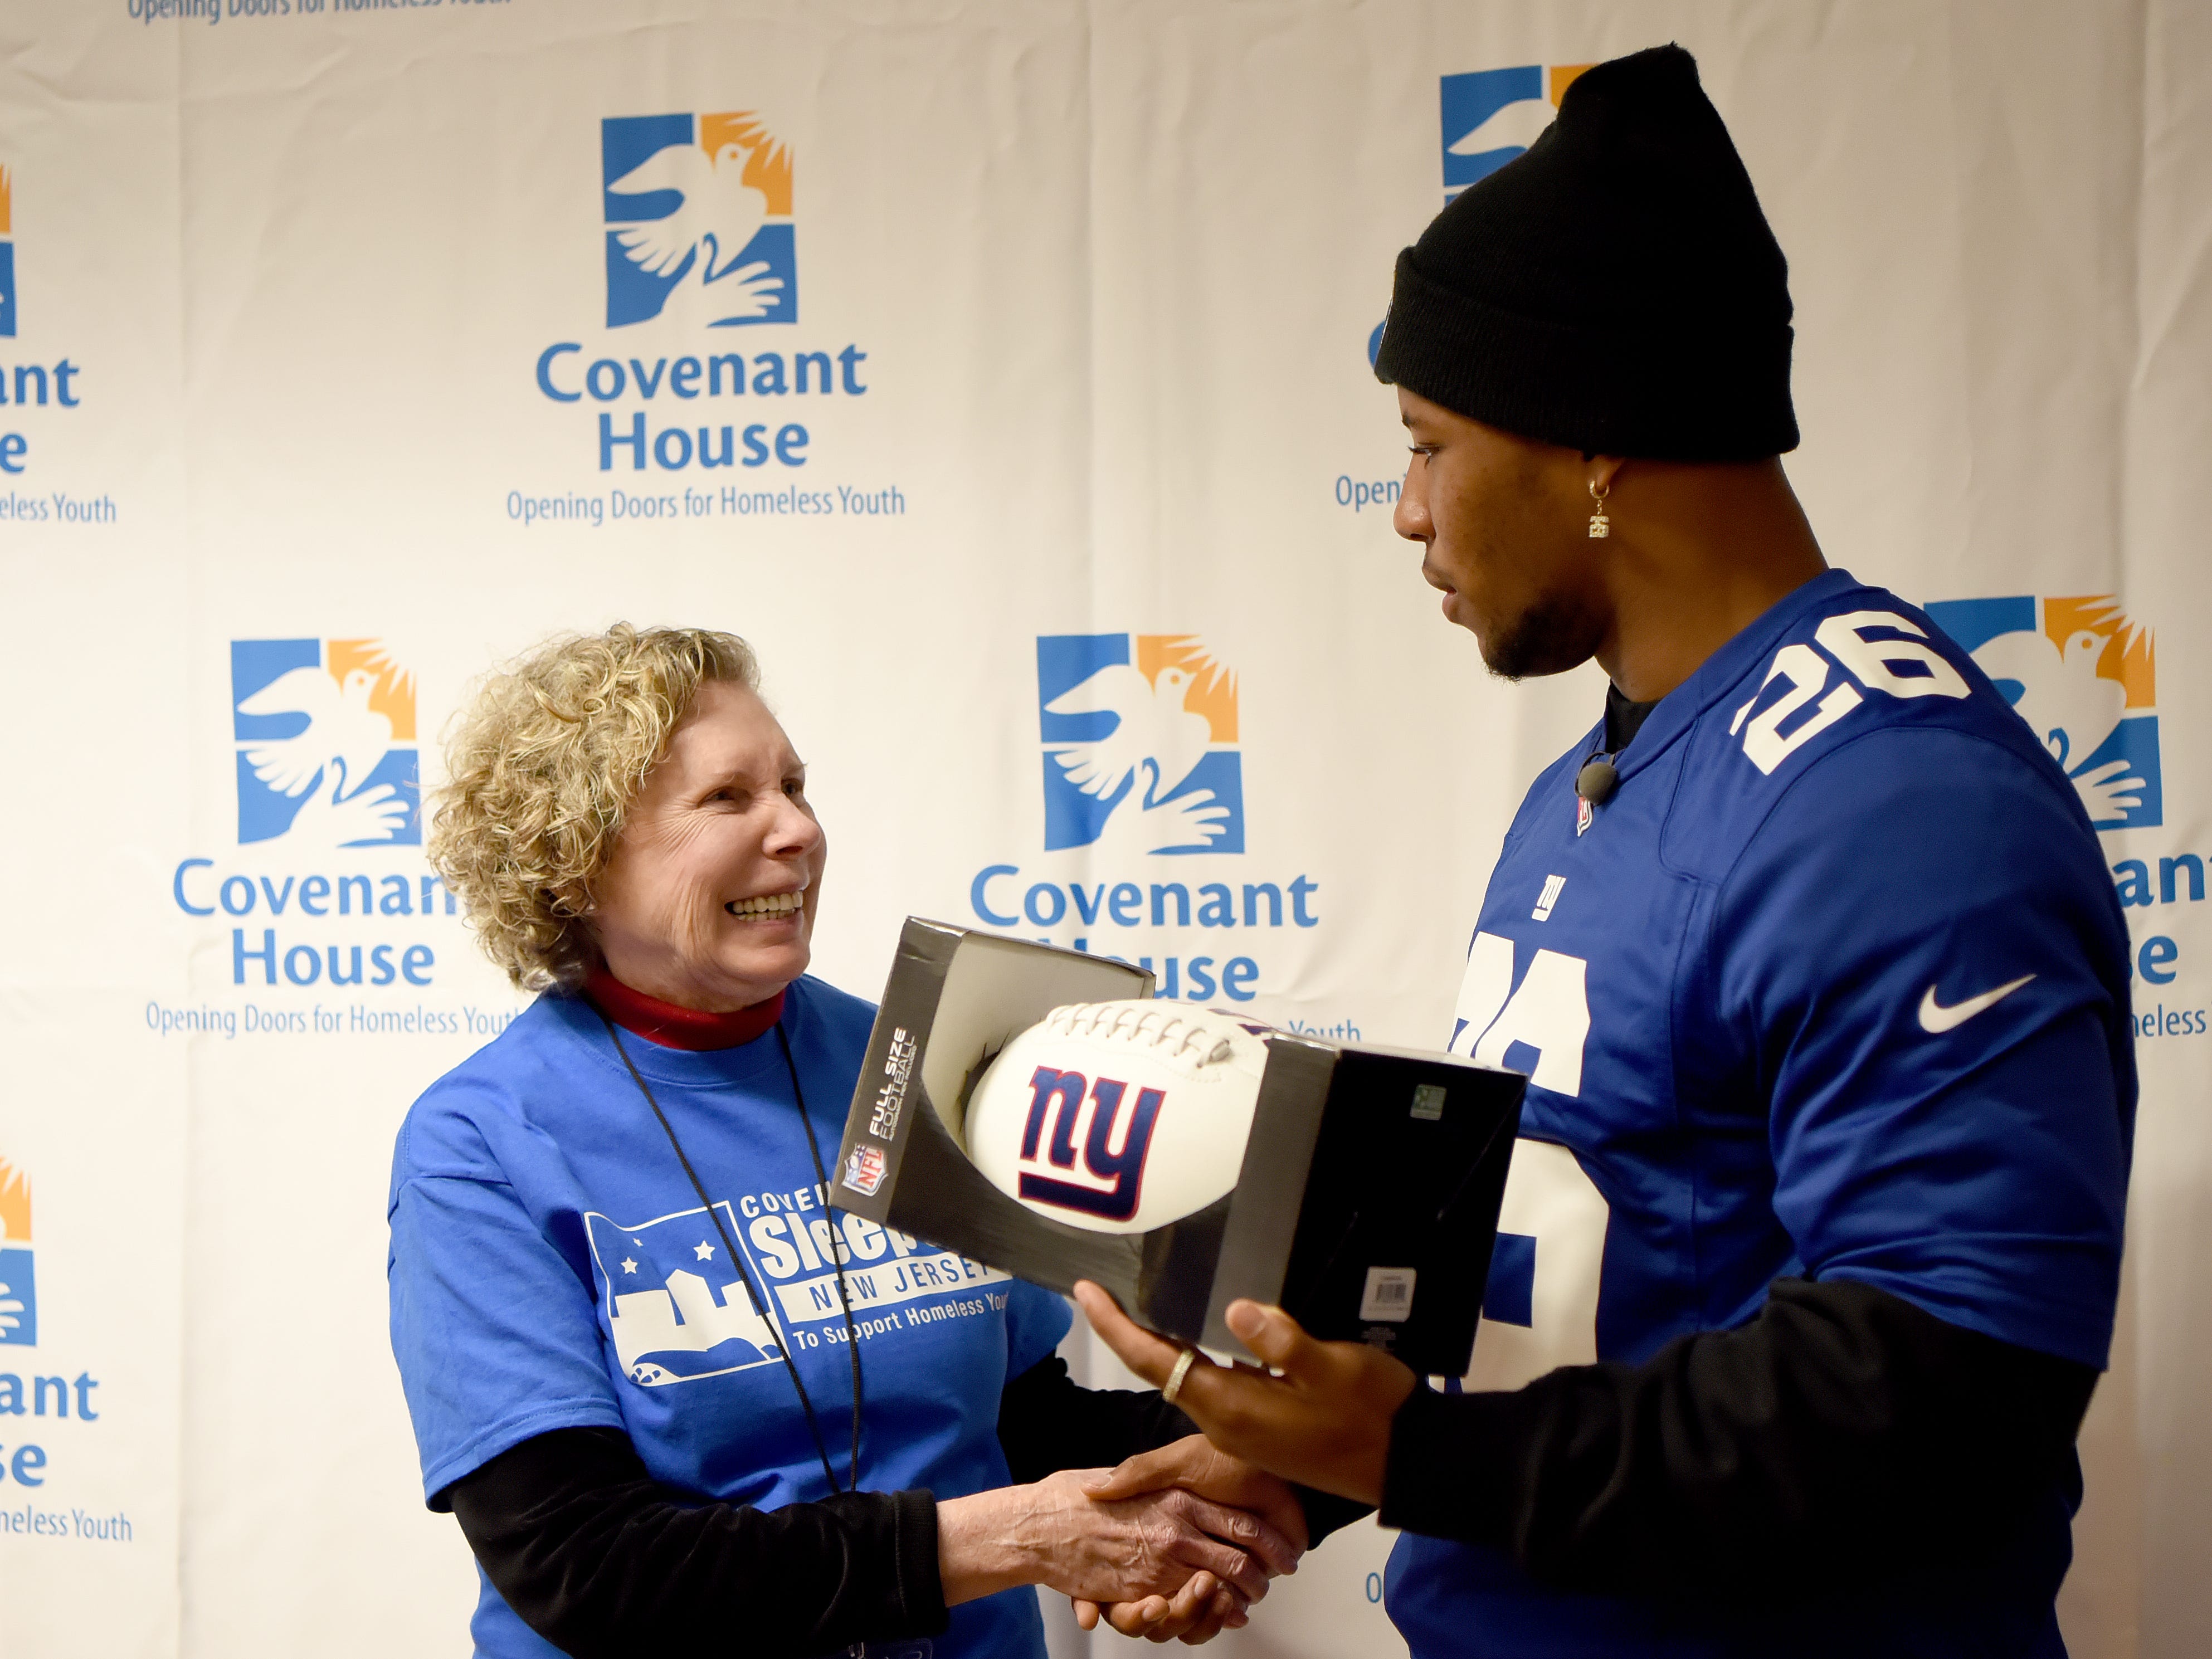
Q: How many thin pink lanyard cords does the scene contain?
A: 0